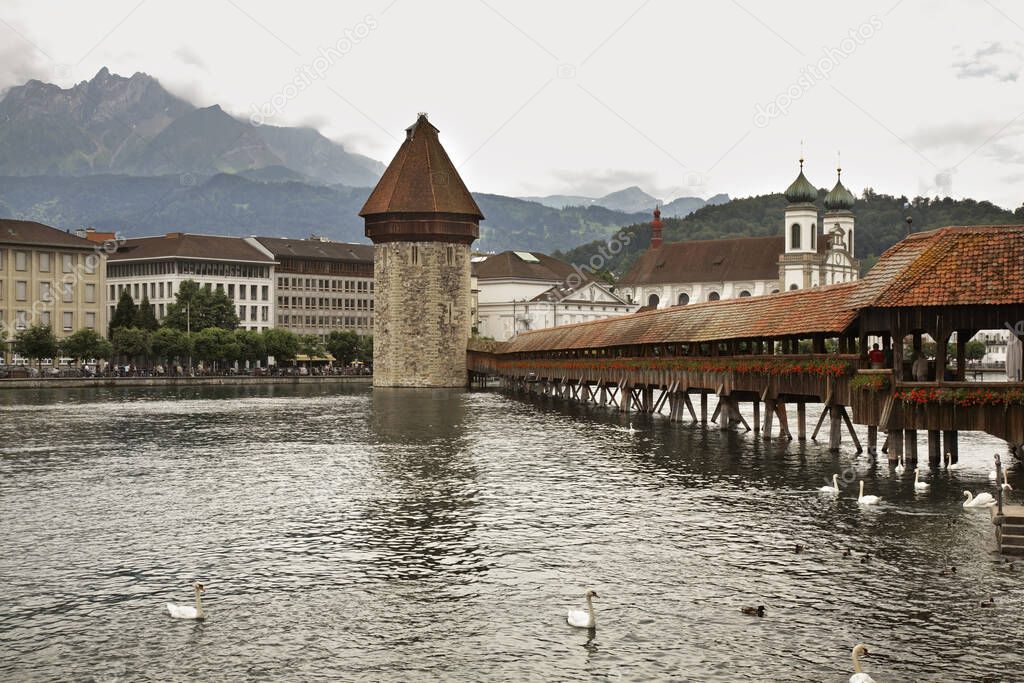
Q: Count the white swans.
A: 12